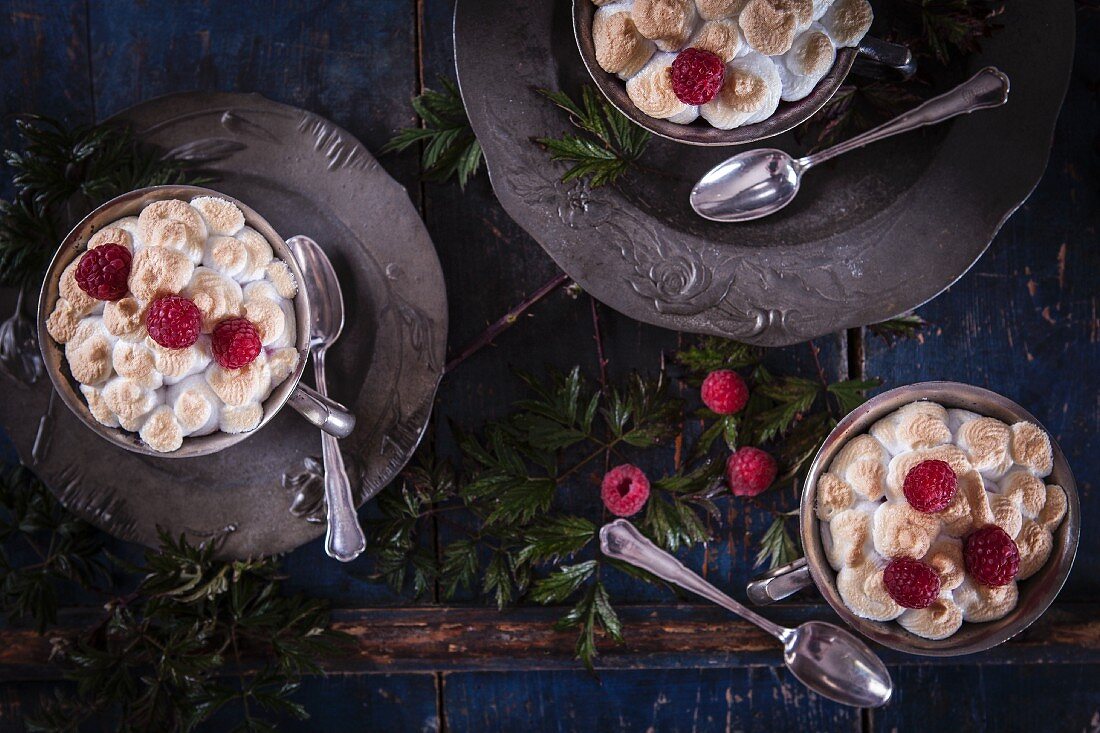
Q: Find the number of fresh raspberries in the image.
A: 10